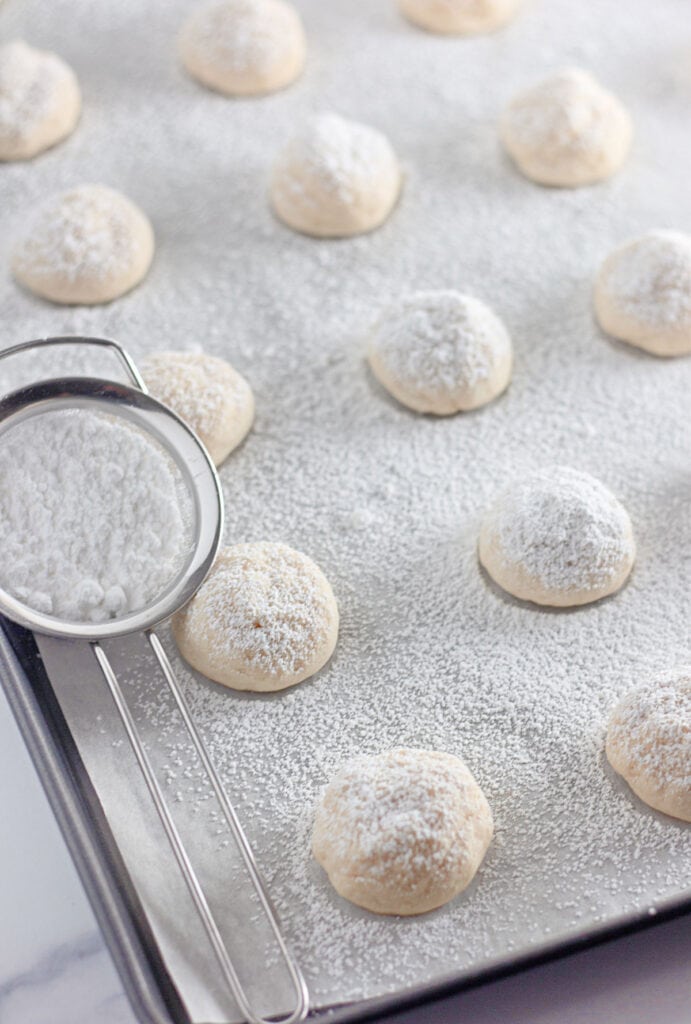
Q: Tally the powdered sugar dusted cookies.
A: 13